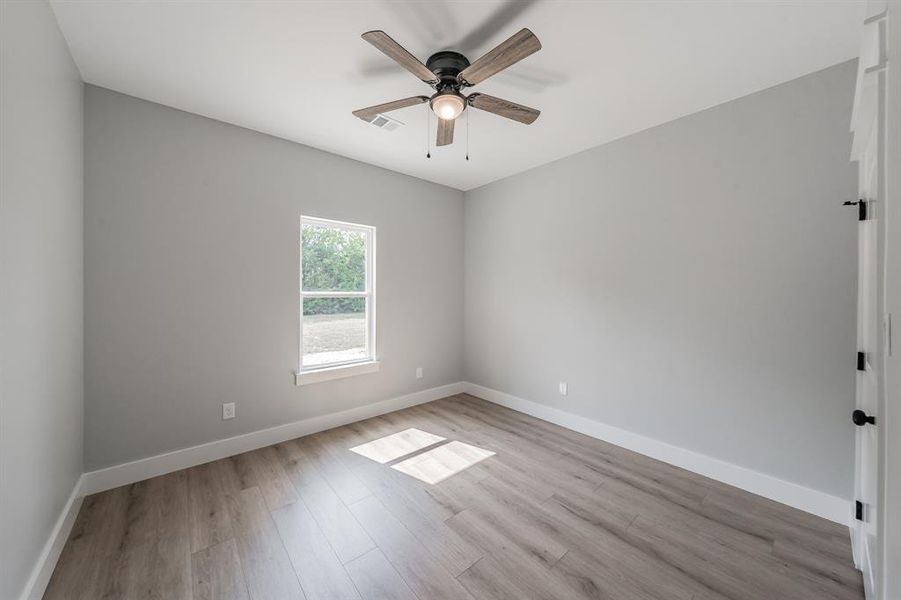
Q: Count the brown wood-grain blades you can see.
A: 5